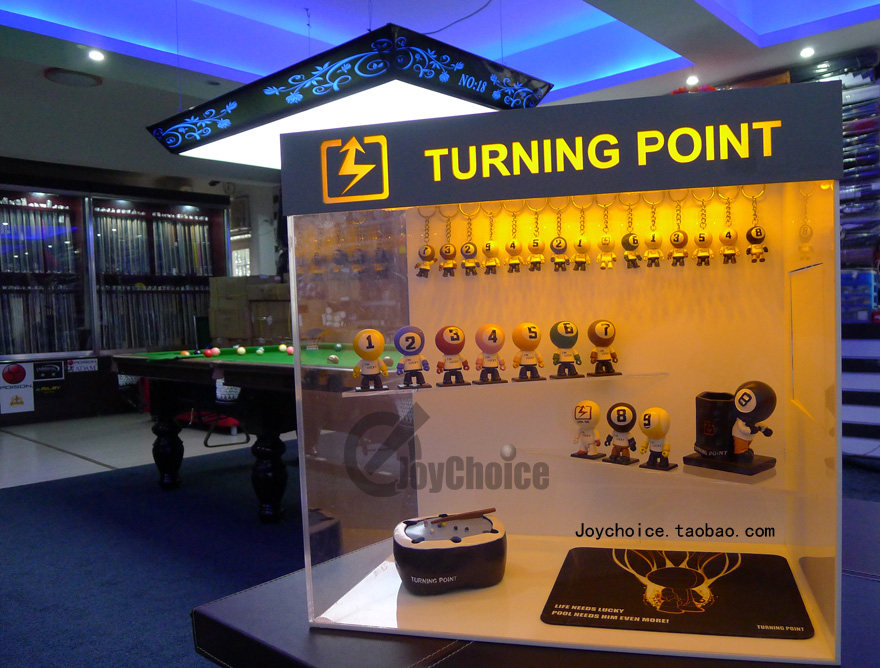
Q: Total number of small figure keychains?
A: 15